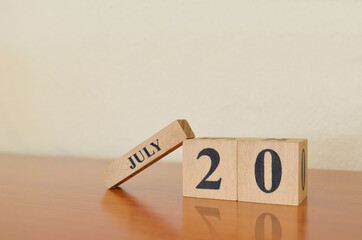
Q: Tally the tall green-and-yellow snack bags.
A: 0